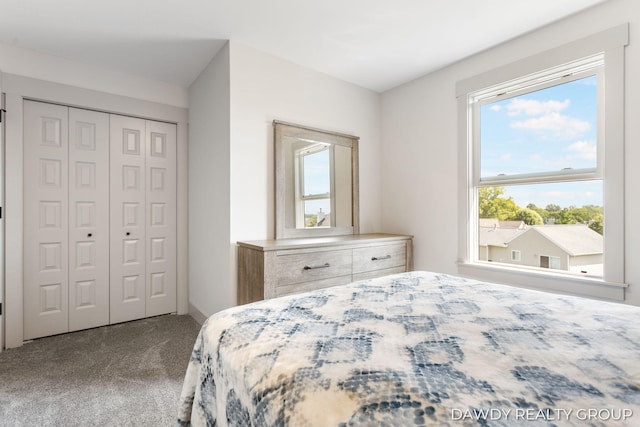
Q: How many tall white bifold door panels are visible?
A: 4